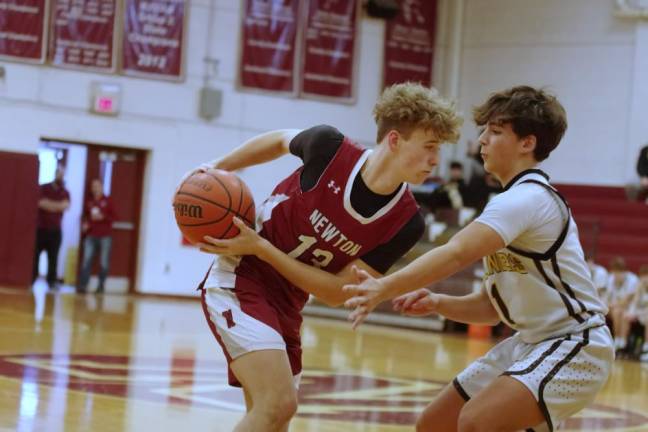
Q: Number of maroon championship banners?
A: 6